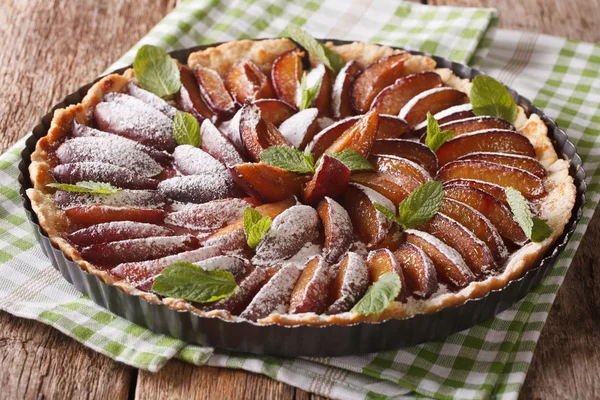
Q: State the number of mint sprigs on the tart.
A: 13